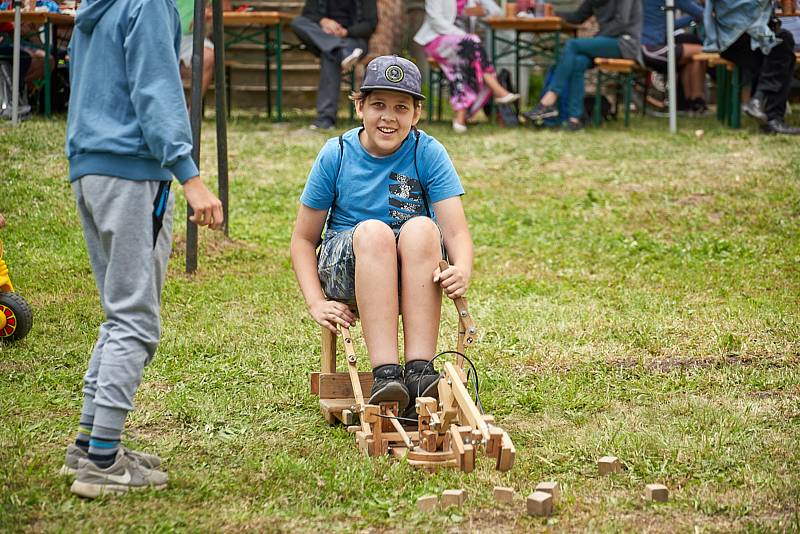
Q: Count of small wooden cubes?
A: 7